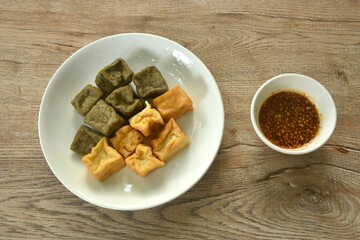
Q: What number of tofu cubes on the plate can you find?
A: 12